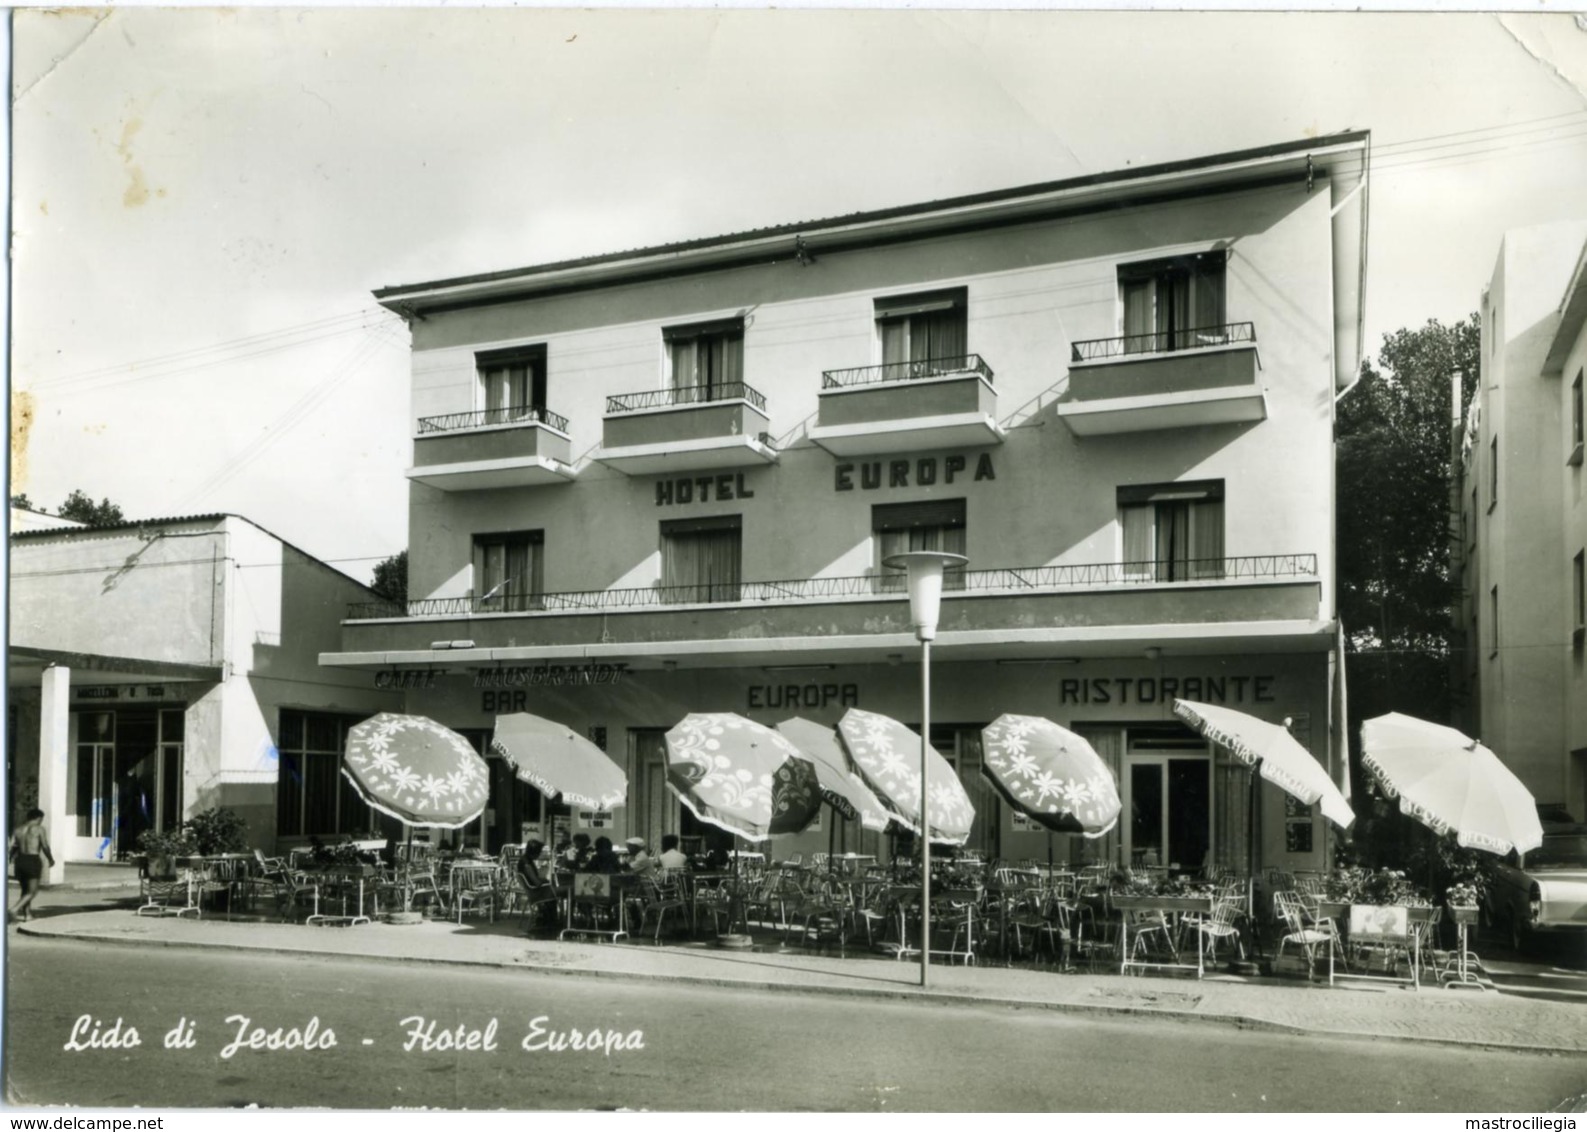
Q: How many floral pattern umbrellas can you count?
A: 4